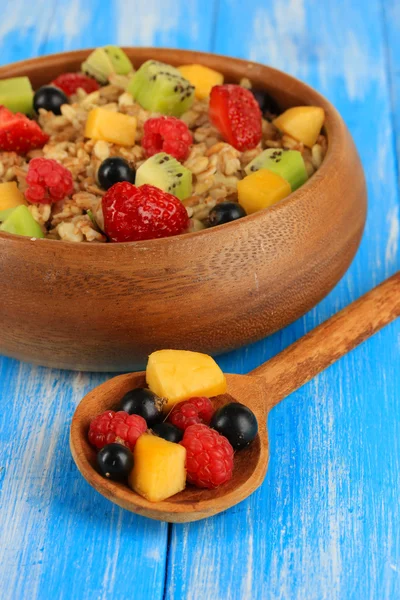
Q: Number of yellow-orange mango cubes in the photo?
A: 7